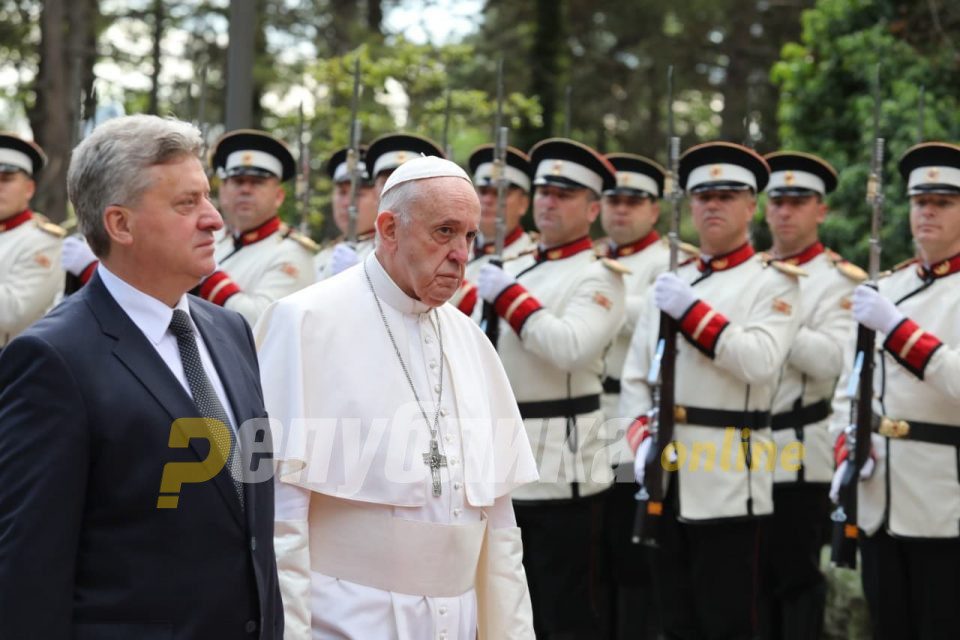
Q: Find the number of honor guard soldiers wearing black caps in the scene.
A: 10